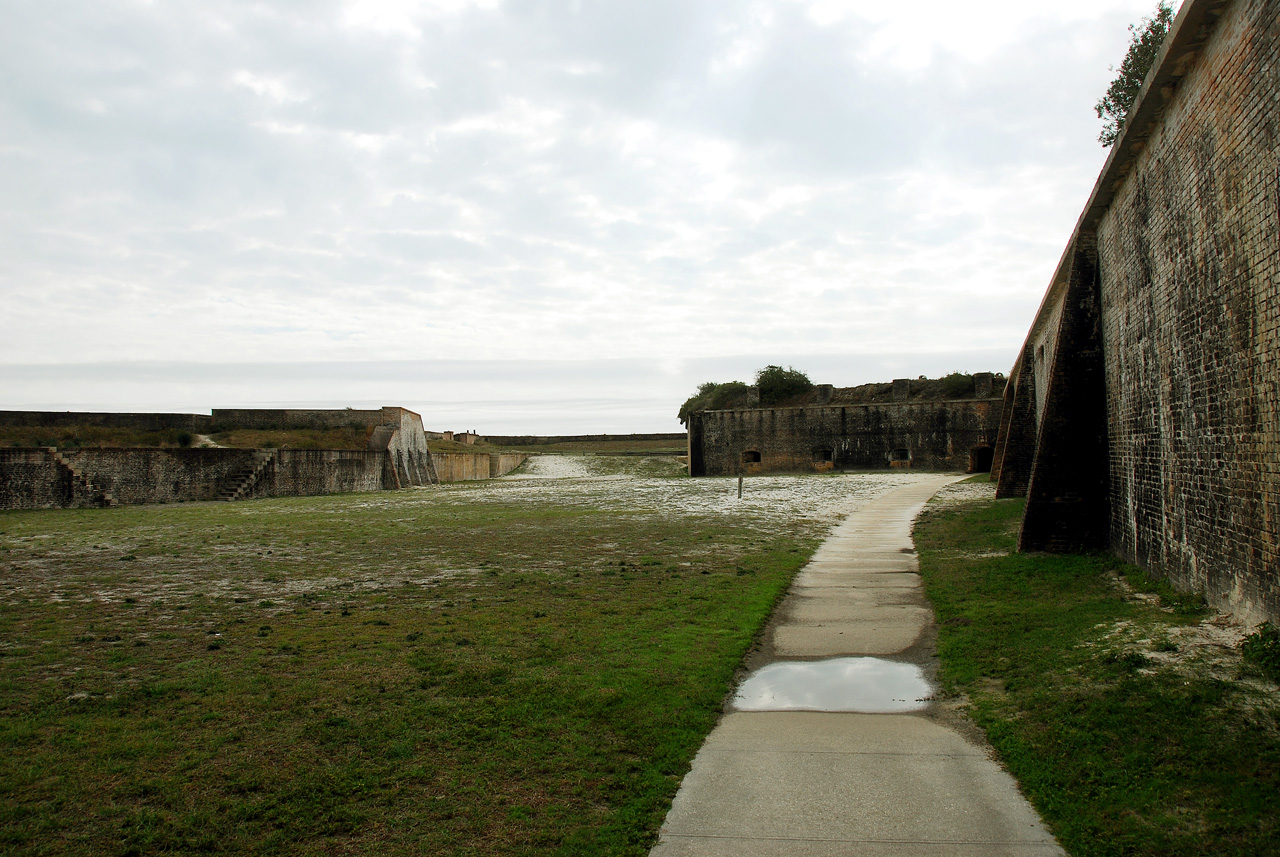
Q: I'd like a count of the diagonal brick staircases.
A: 2